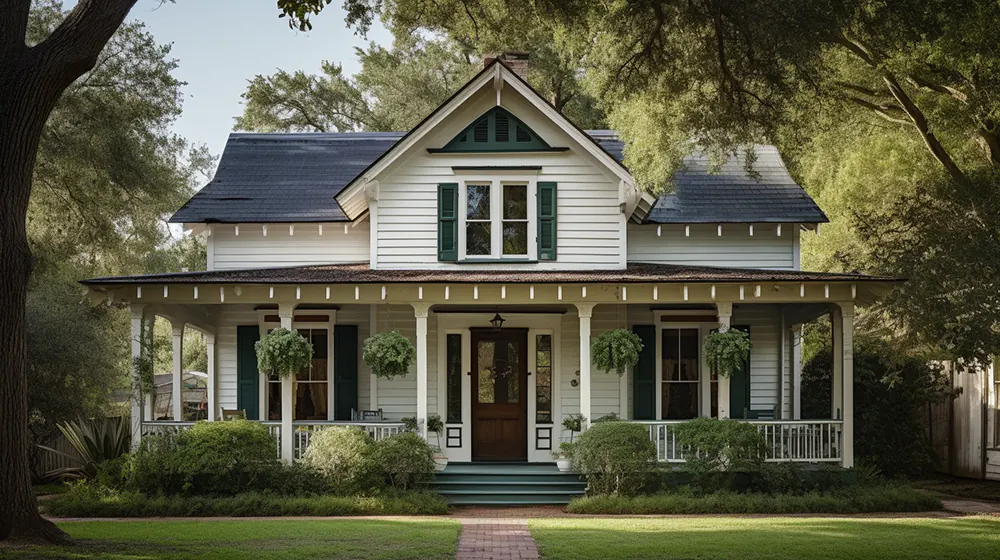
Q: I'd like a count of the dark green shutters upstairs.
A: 2